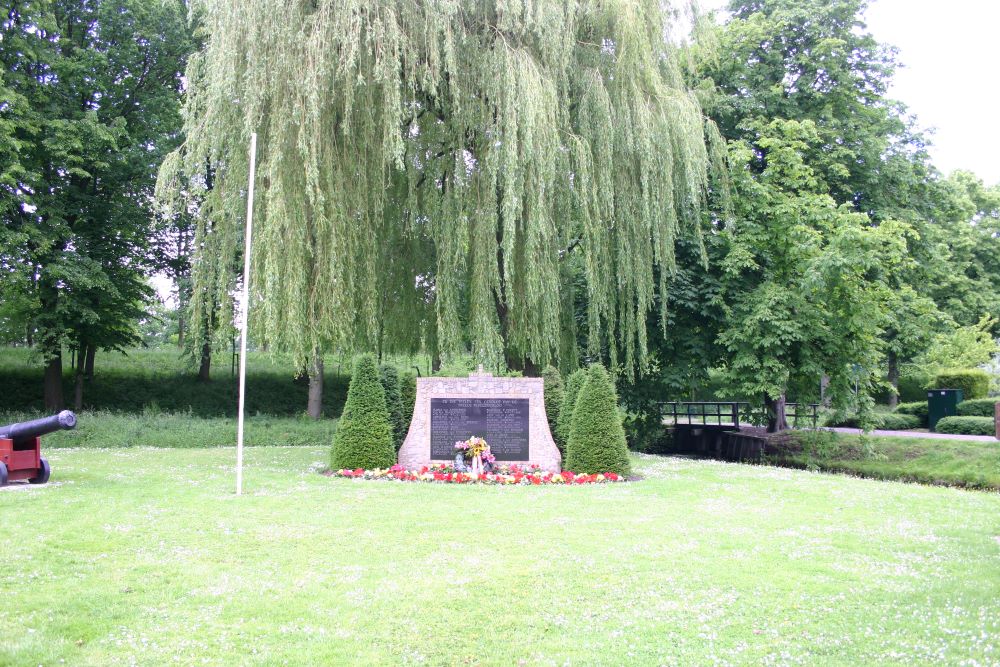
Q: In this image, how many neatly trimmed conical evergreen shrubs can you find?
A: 6